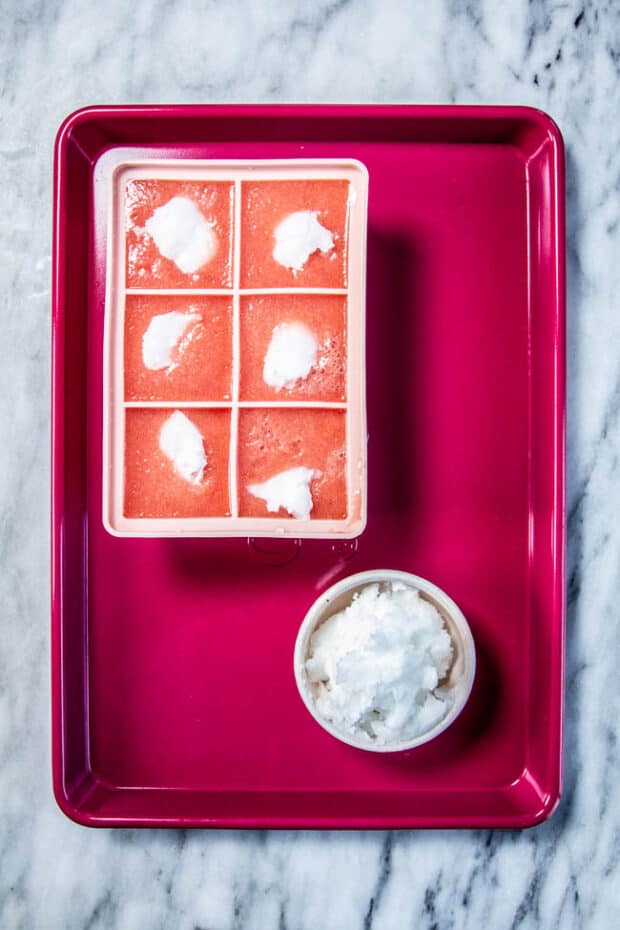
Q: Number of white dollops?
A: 6